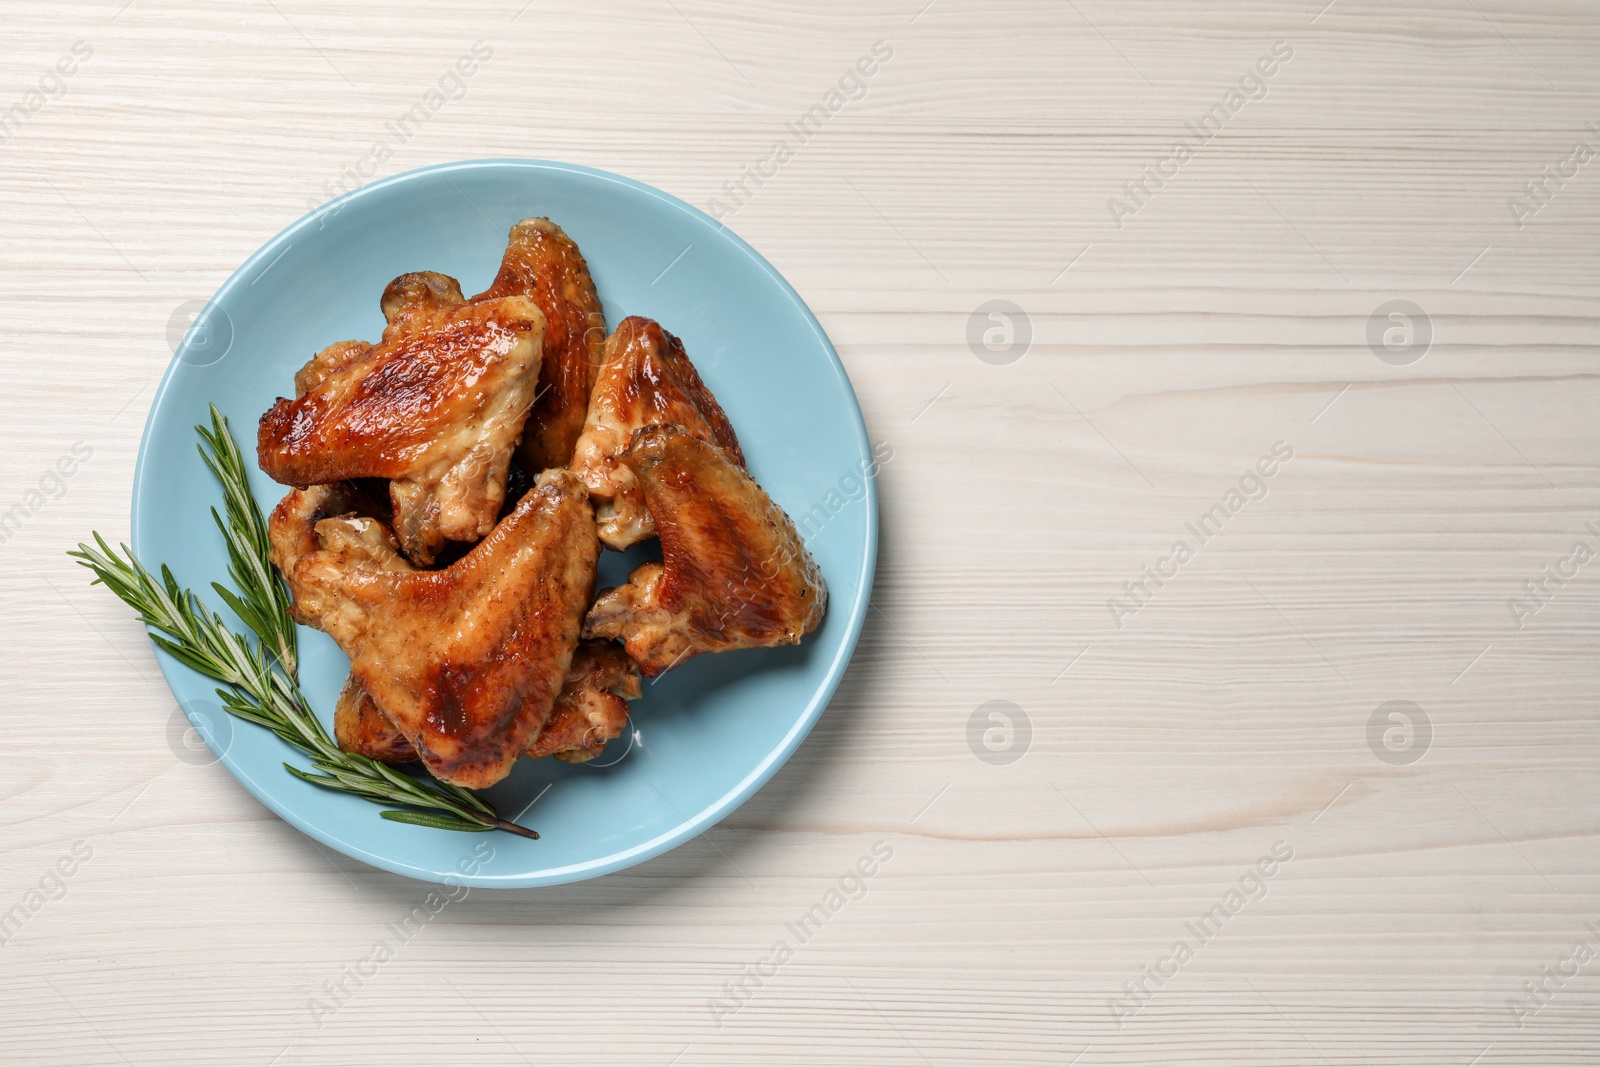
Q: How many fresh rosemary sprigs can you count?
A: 2